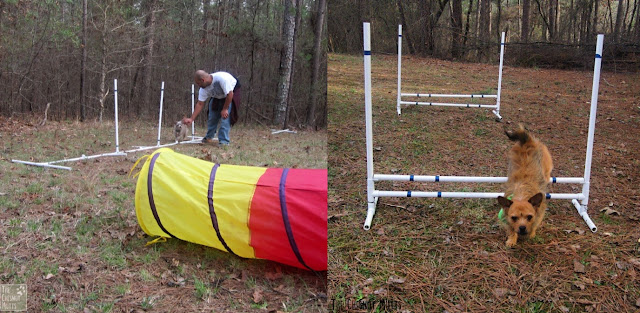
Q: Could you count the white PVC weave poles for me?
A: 3